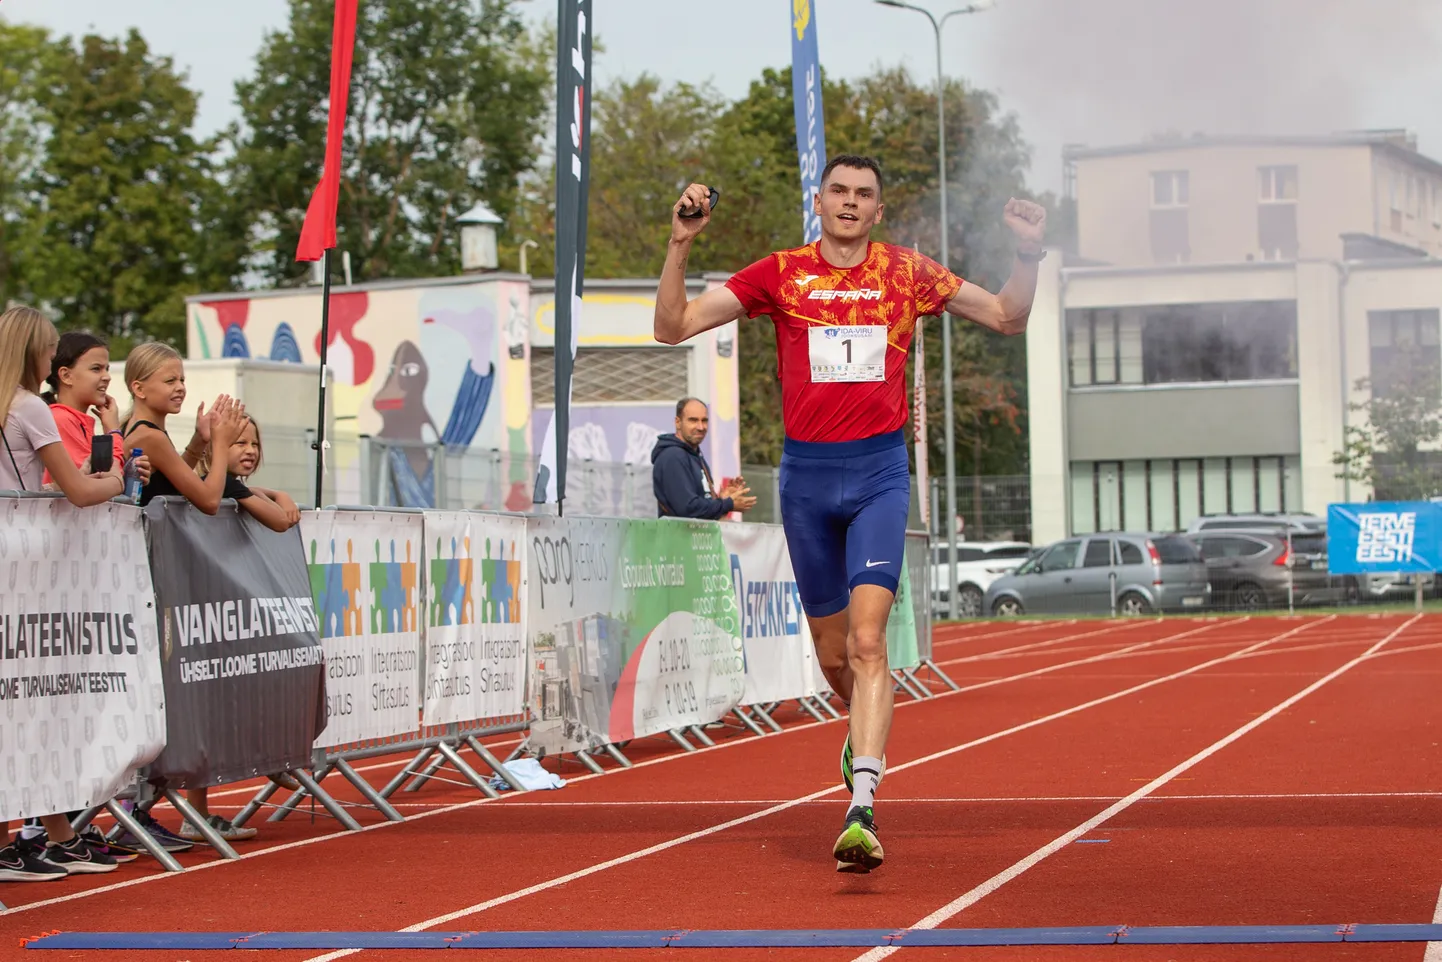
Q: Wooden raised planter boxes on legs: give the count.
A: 0